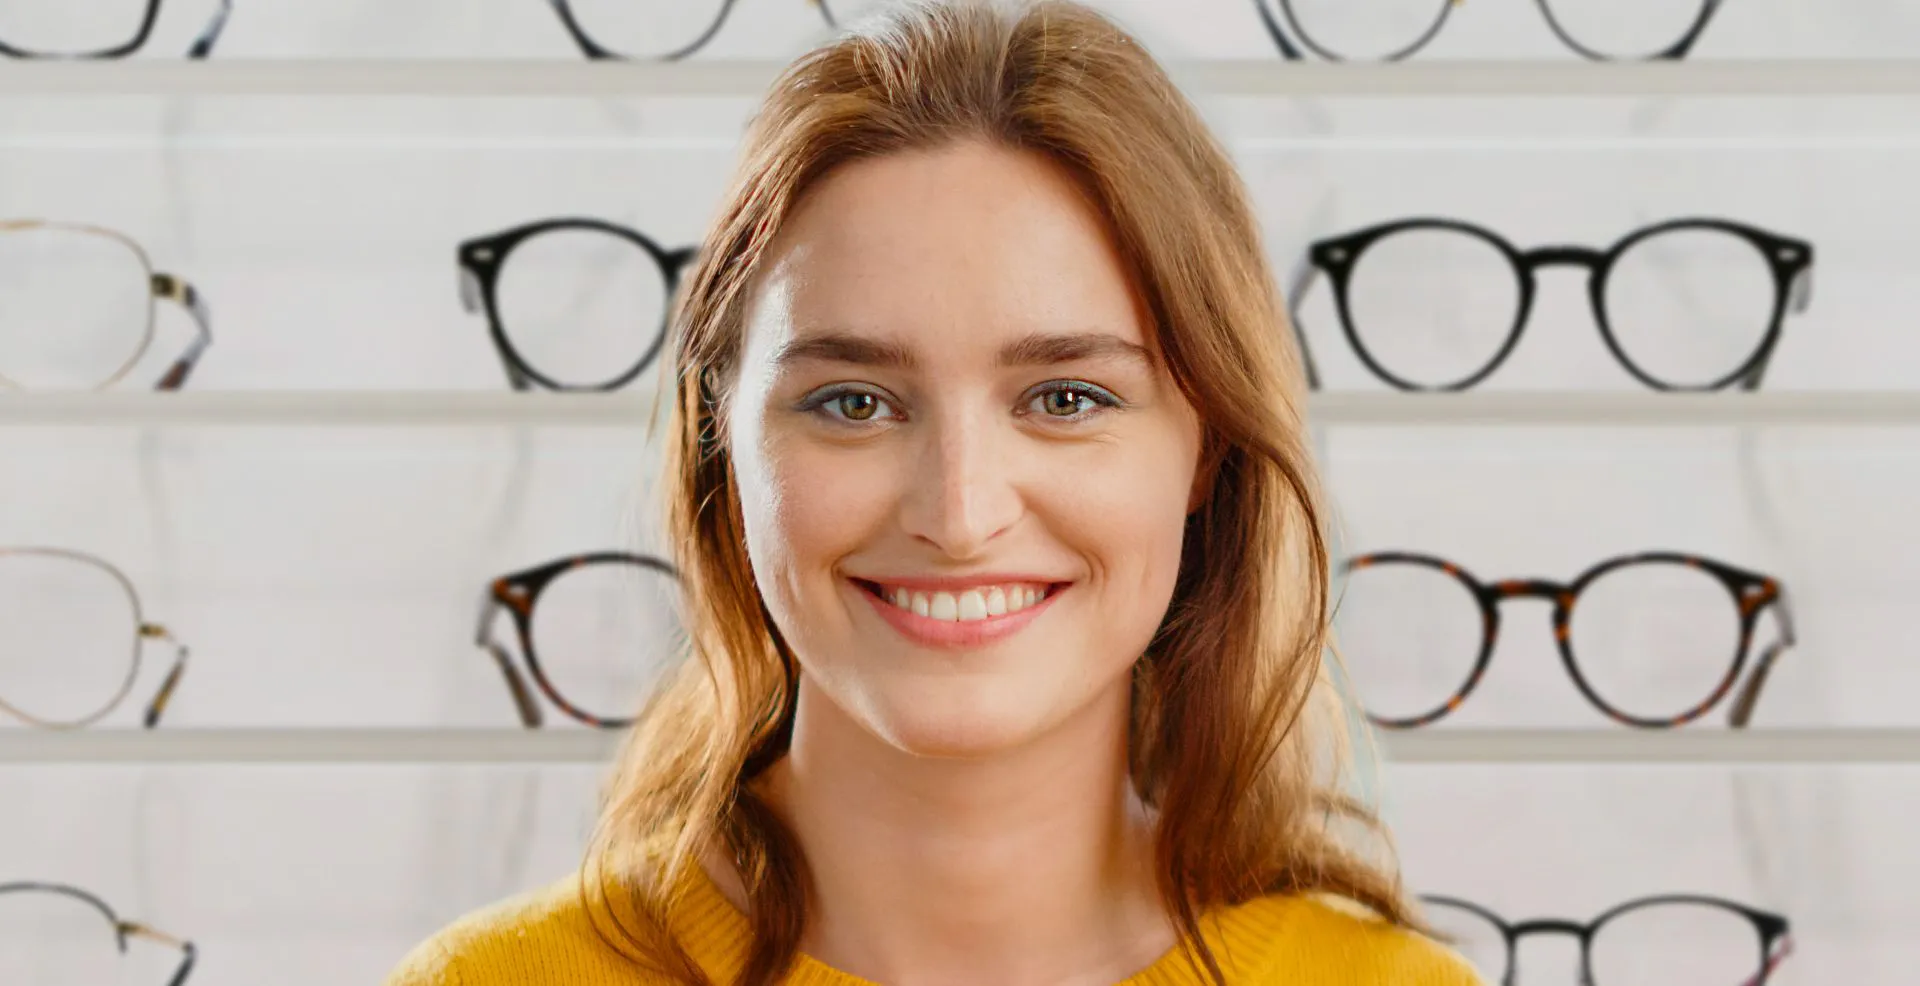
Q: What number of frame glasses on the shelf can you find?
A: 11